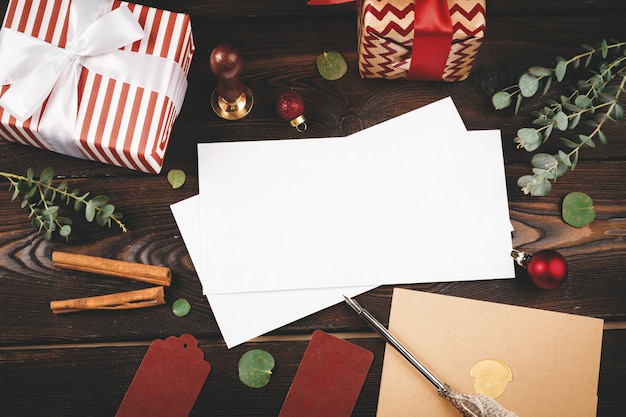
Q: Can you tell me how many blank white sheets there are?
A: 2